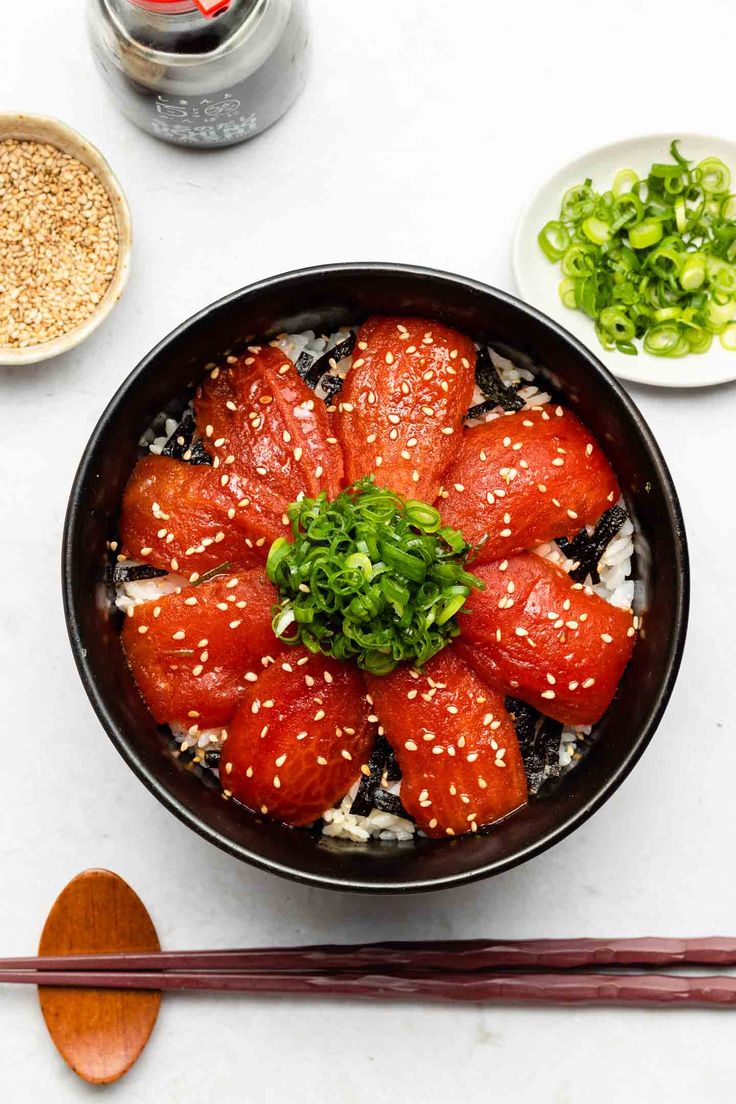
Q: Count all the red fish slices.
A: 8